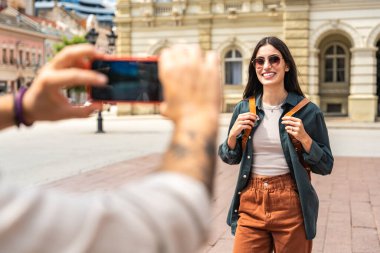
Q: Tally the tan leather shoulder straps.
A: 2